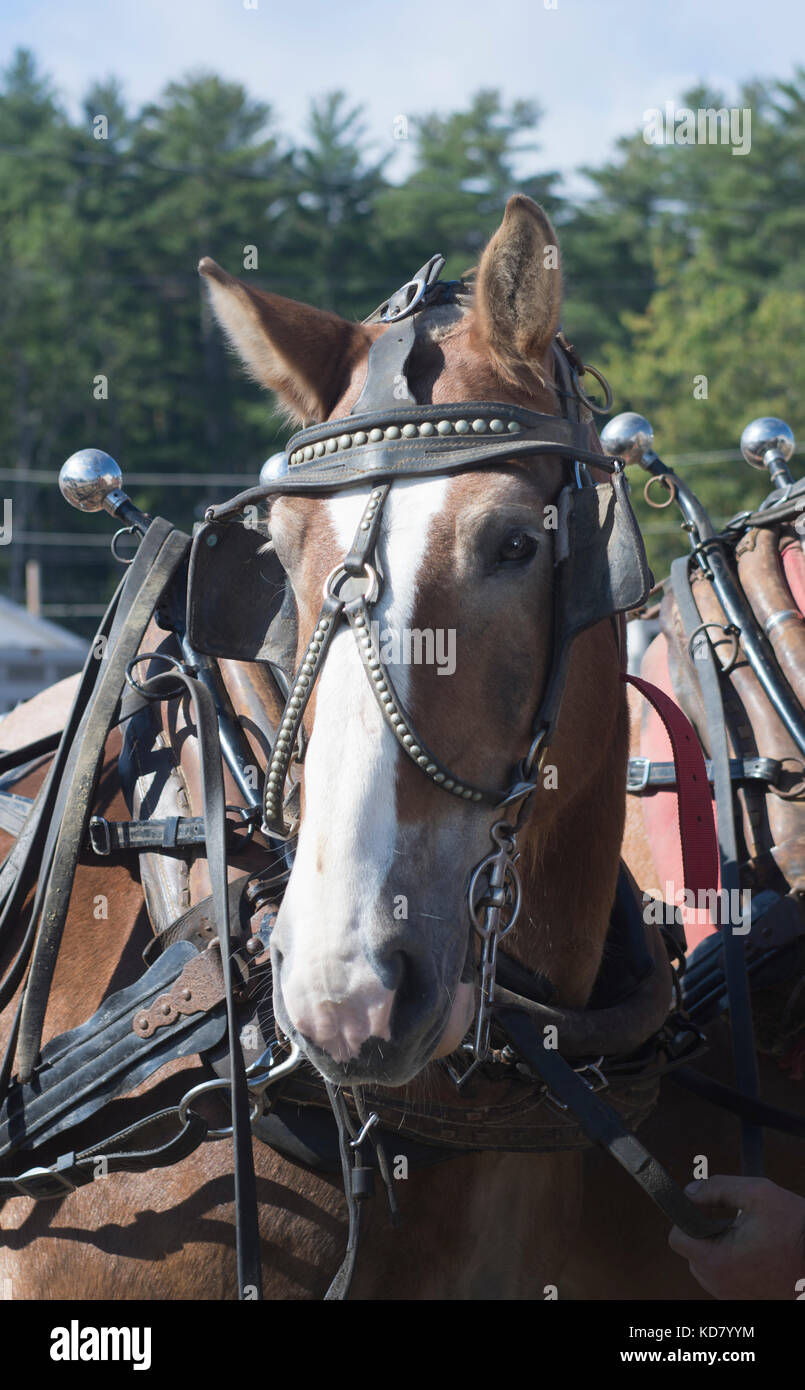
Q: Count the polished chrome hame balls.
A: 4